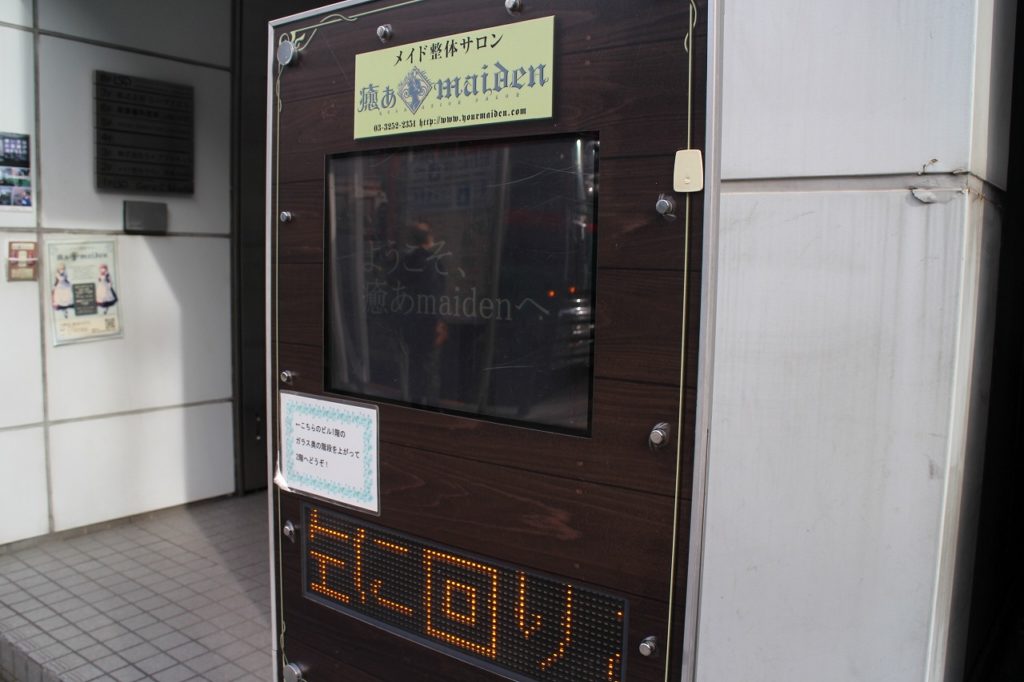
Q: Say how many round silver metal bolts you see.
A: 10